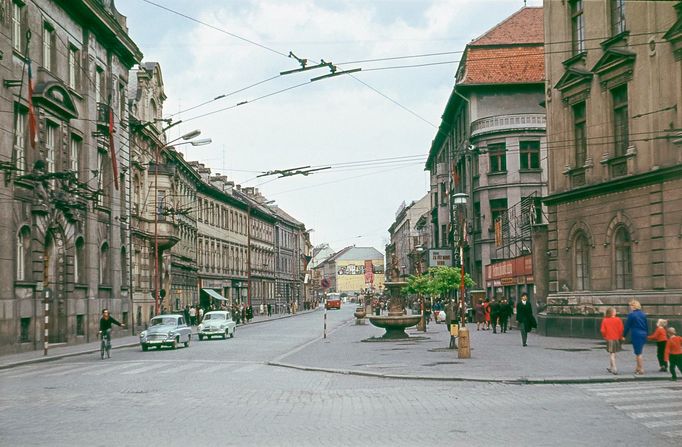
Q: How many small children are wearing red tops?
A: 2